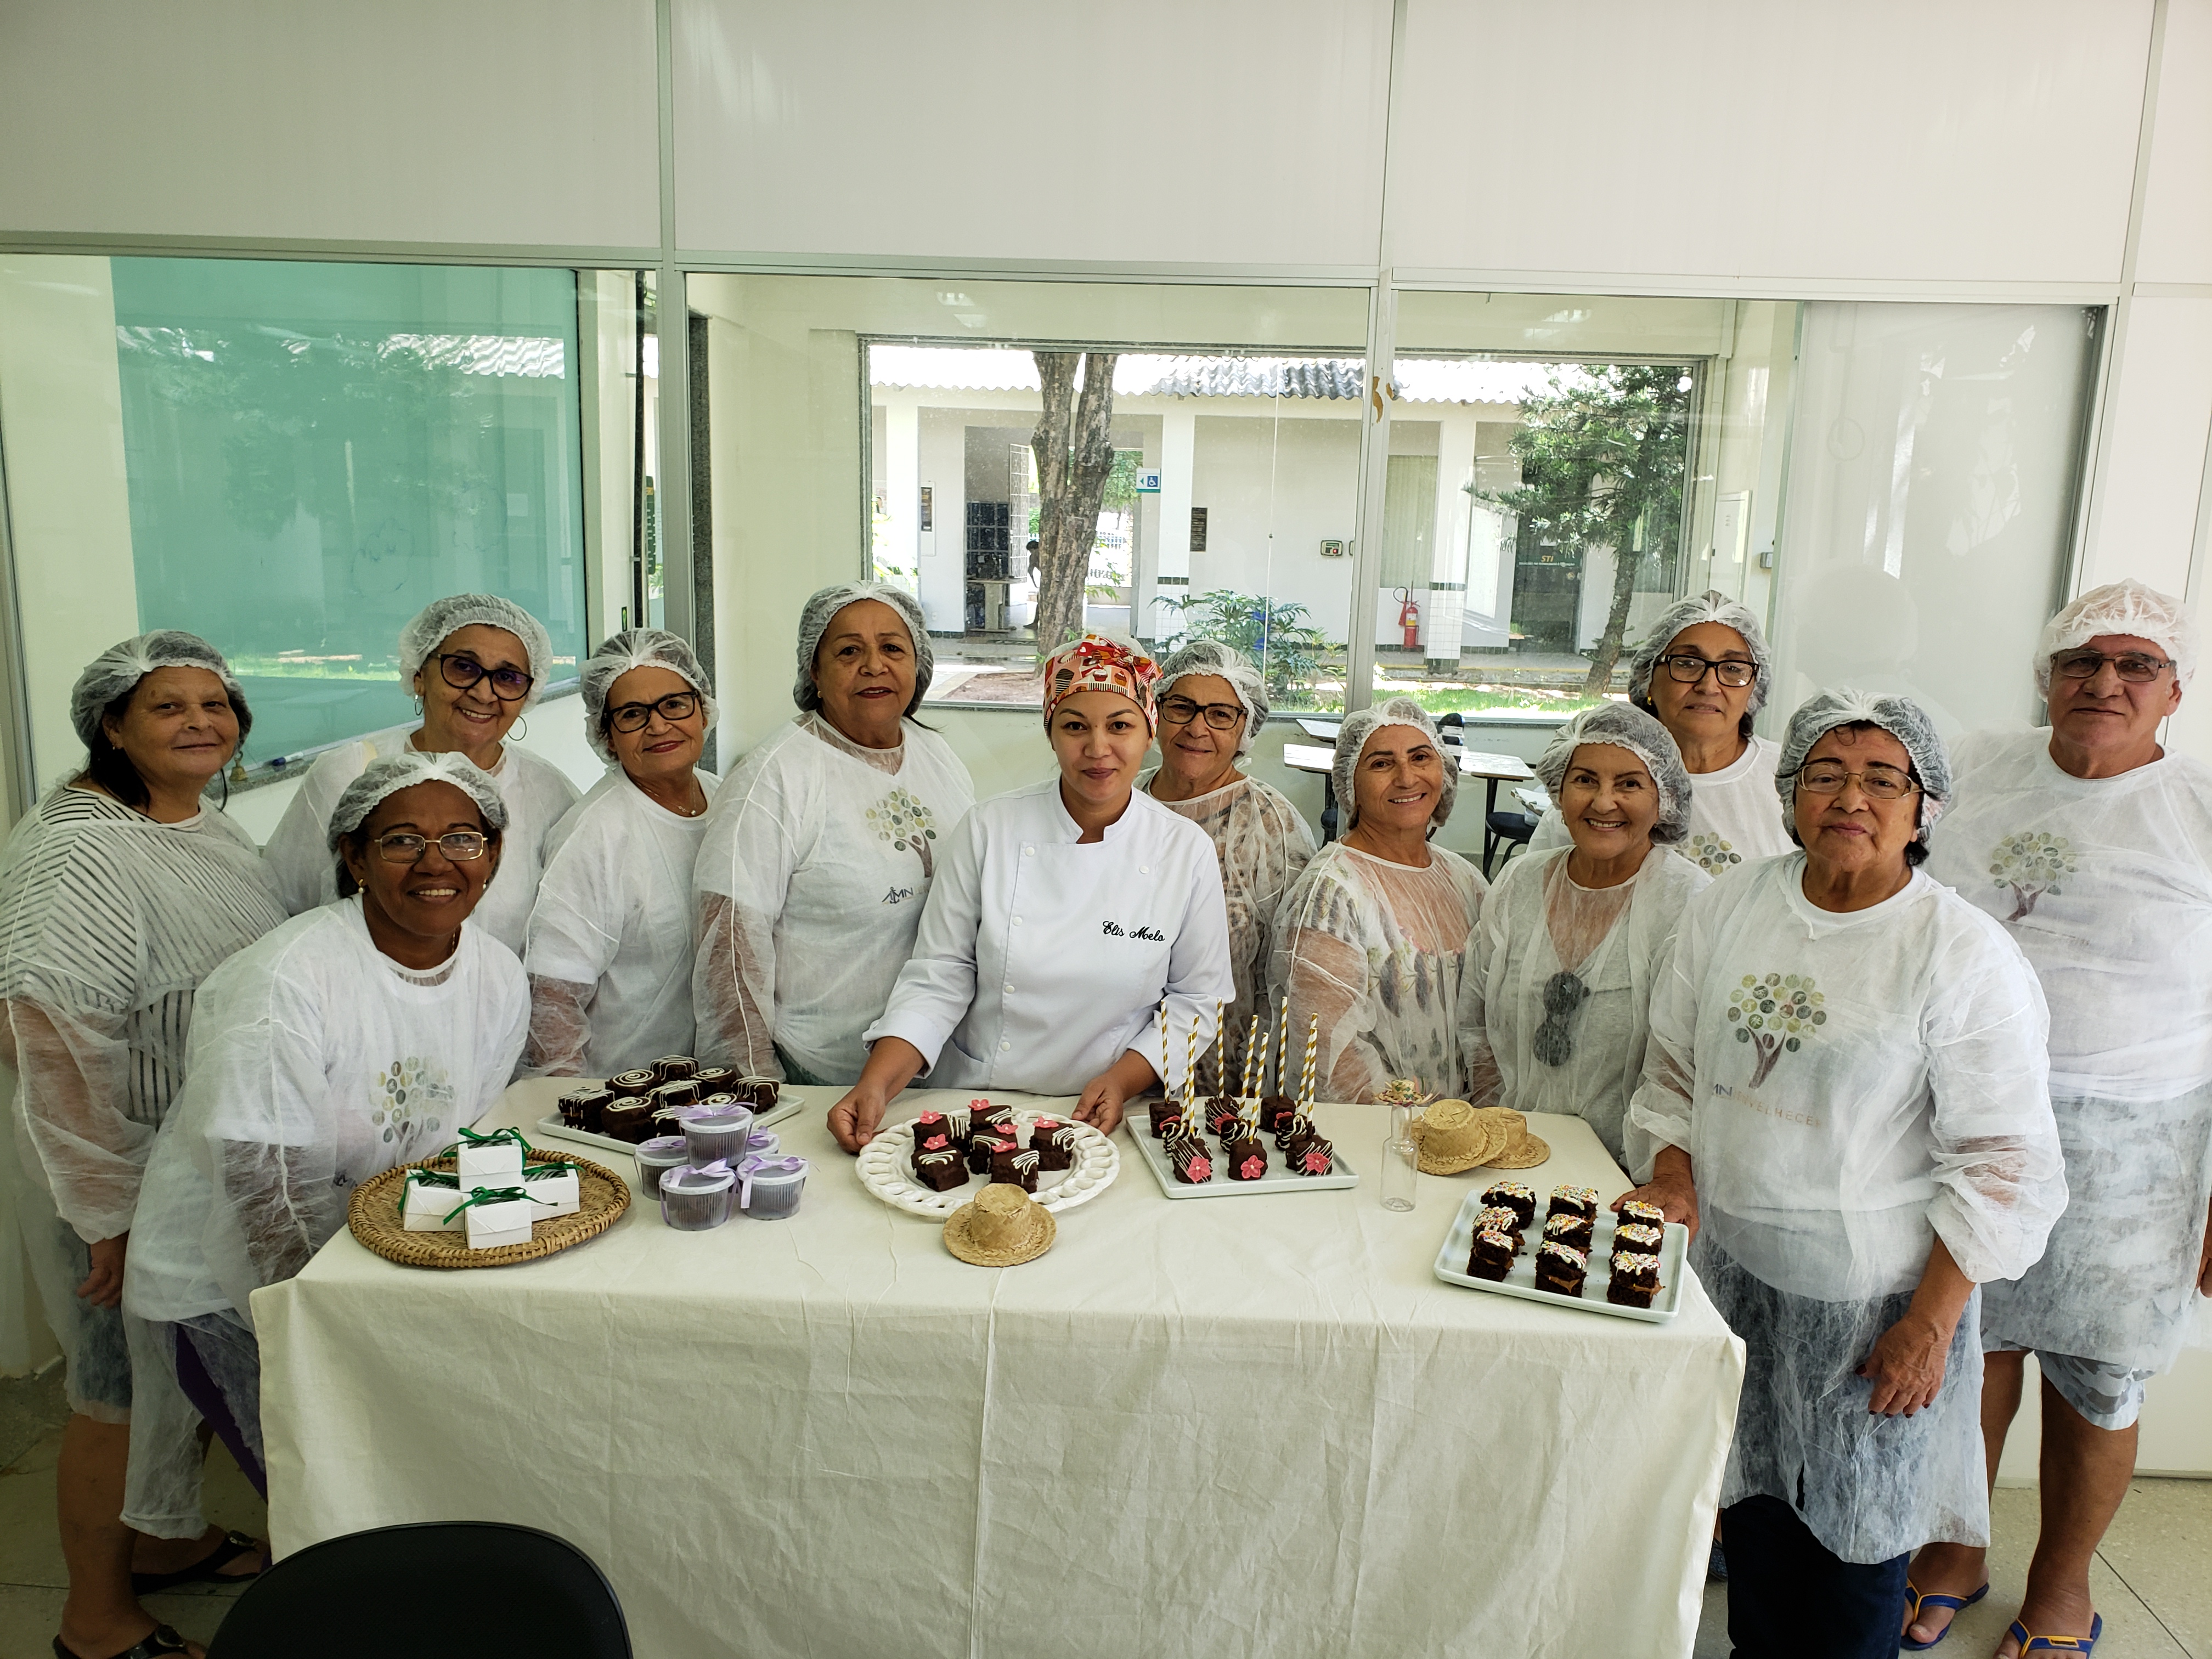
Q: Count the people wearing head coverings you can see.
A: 12